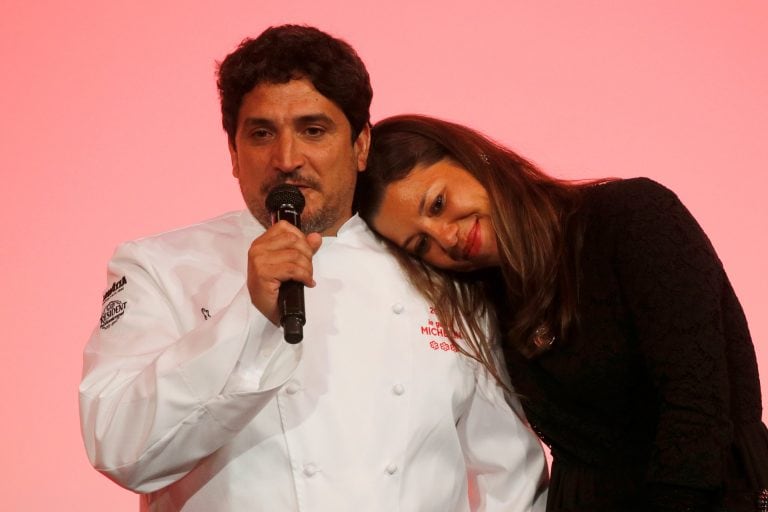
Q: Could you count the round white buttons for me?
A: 5